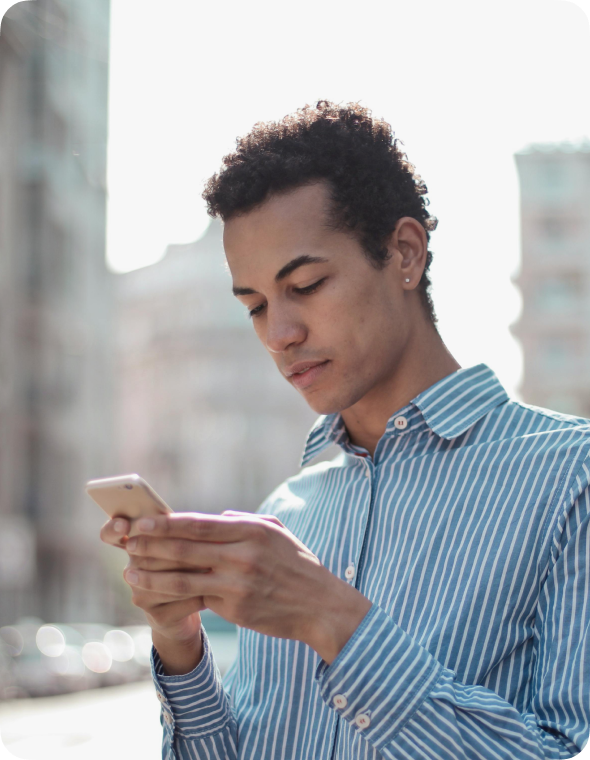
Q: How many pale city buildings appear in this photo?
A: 3